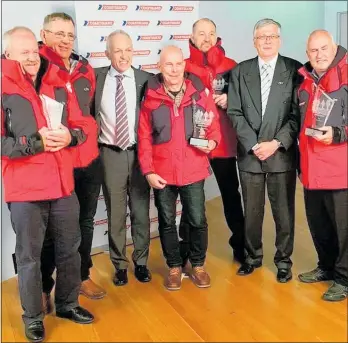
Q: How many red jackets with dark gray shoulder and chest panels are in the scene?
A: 5